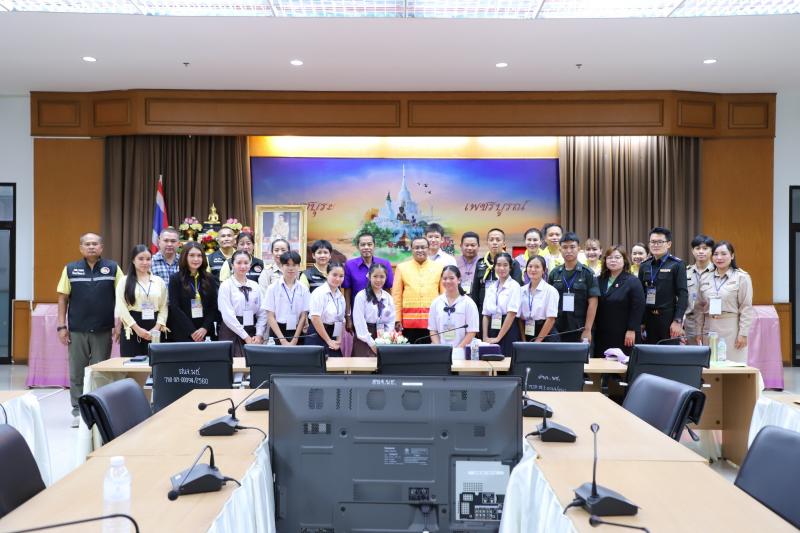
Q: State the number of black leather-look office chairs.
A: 9